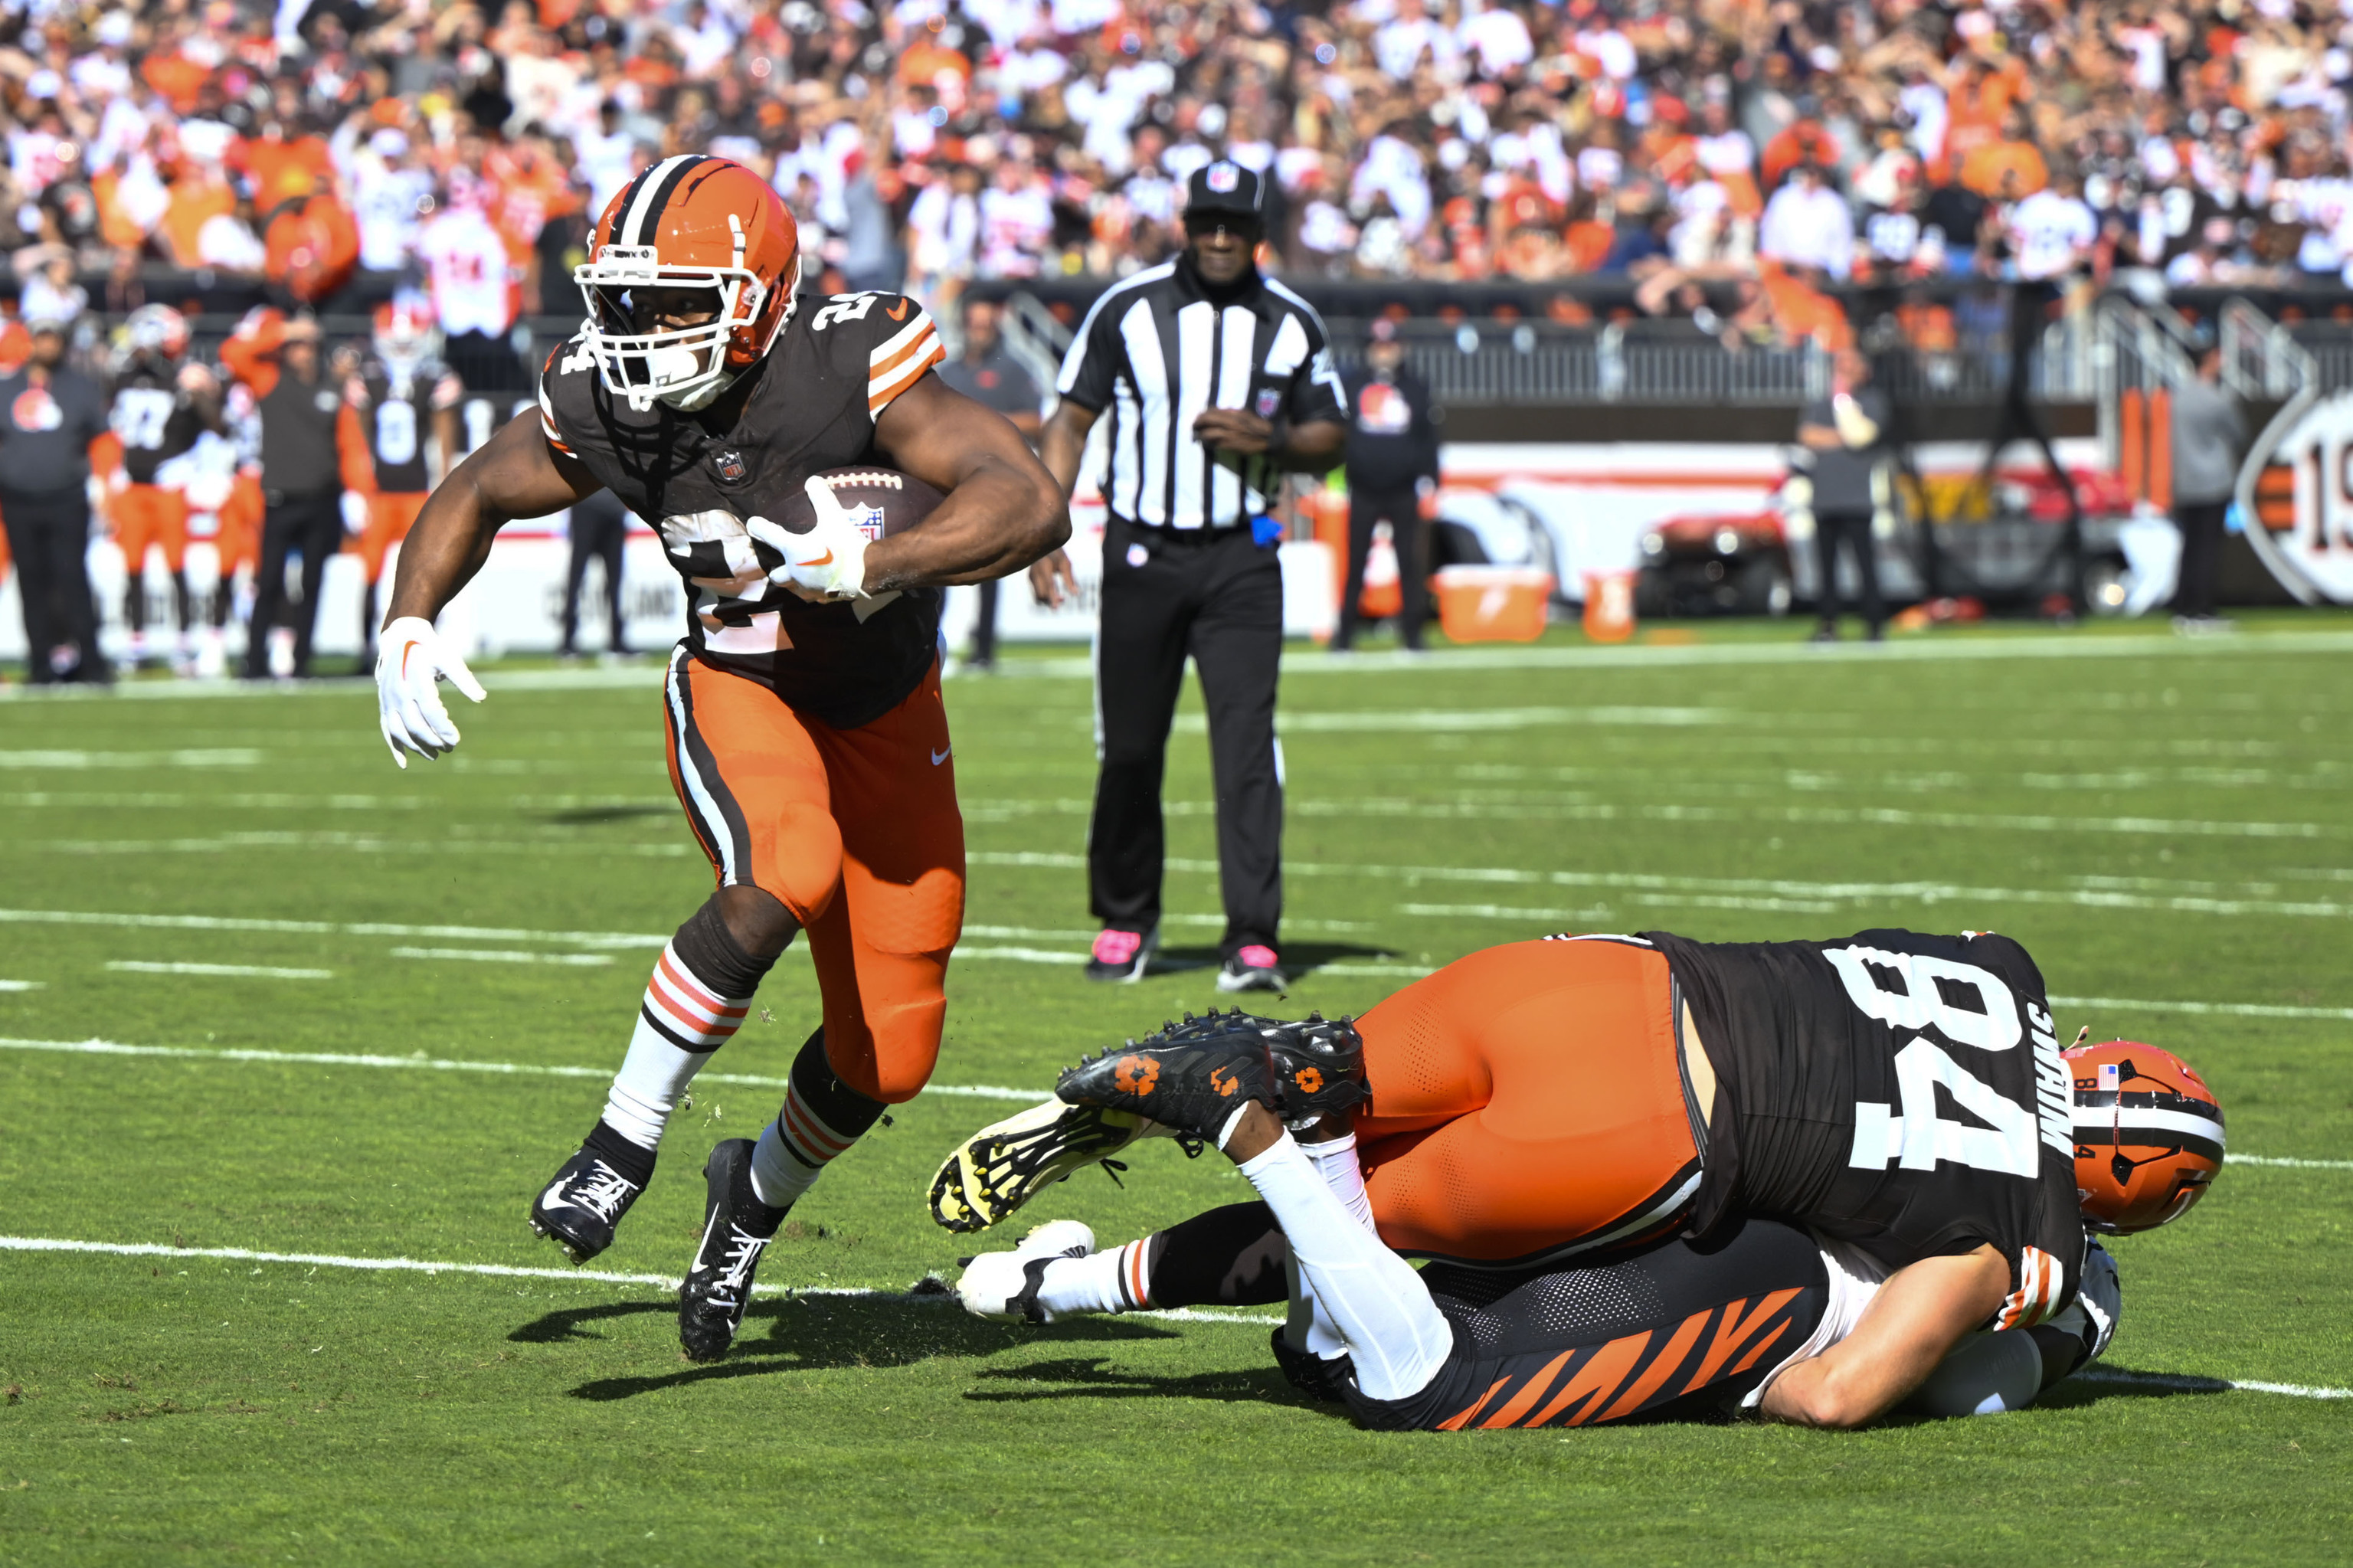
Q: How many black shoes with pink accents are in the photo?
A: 2